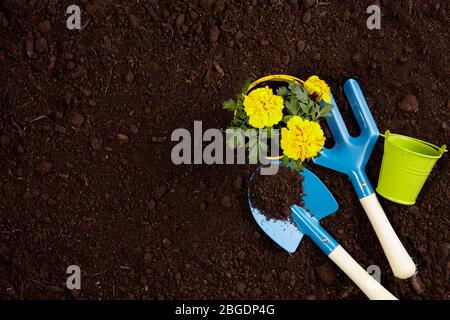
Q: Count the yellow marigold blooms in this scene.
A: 3